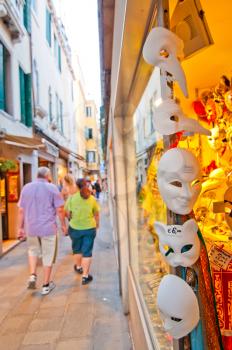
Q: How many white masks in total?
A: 5